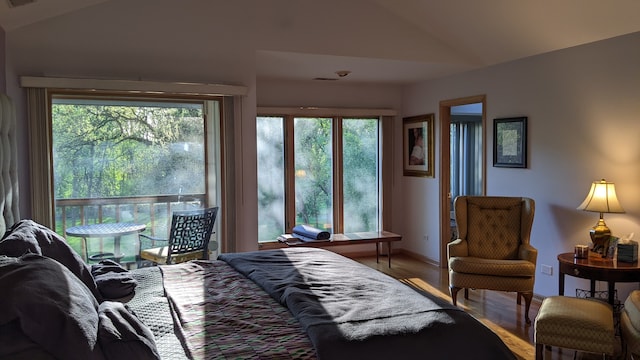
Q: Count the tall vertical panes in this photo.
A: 3